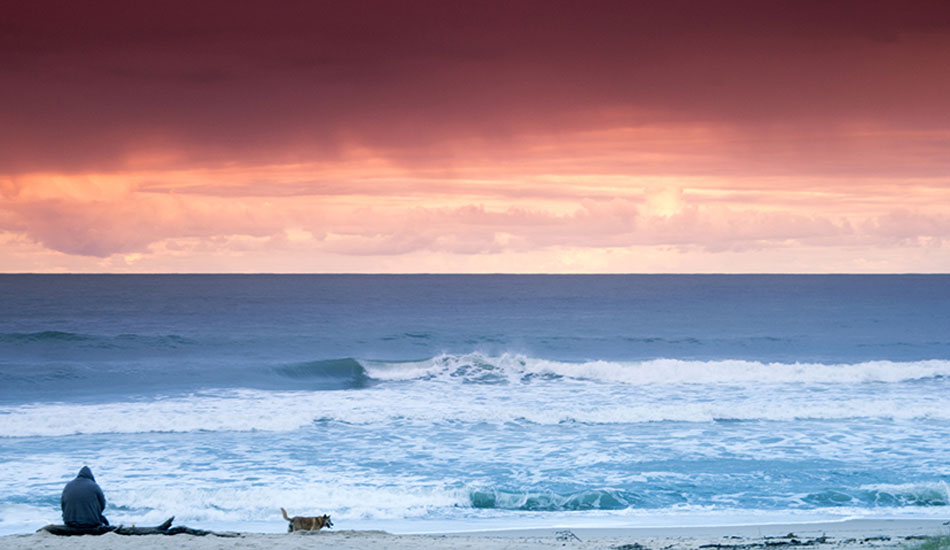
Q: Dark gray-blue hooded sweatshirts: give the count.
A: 1